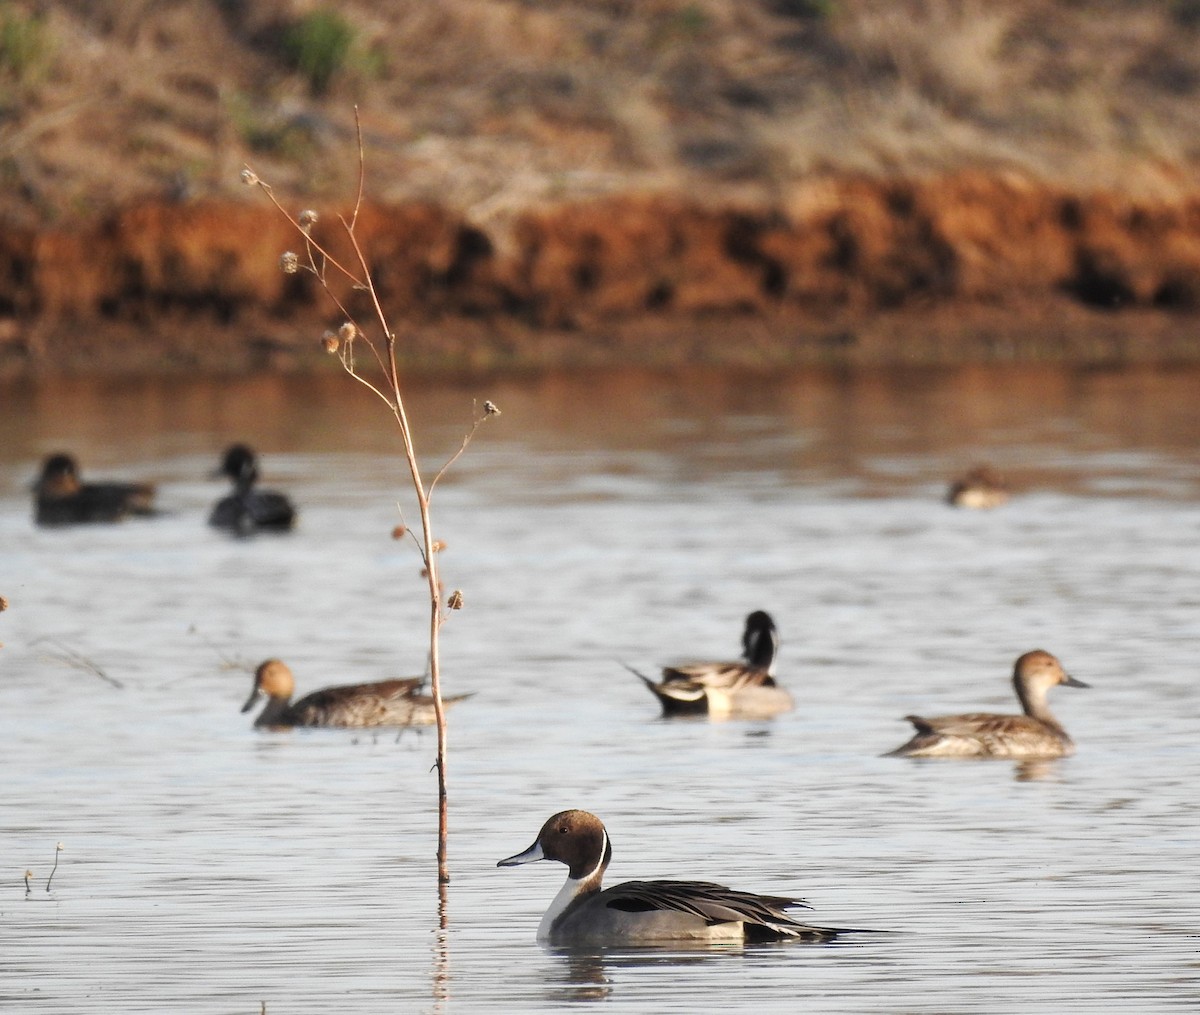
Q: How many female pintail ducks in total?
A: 2